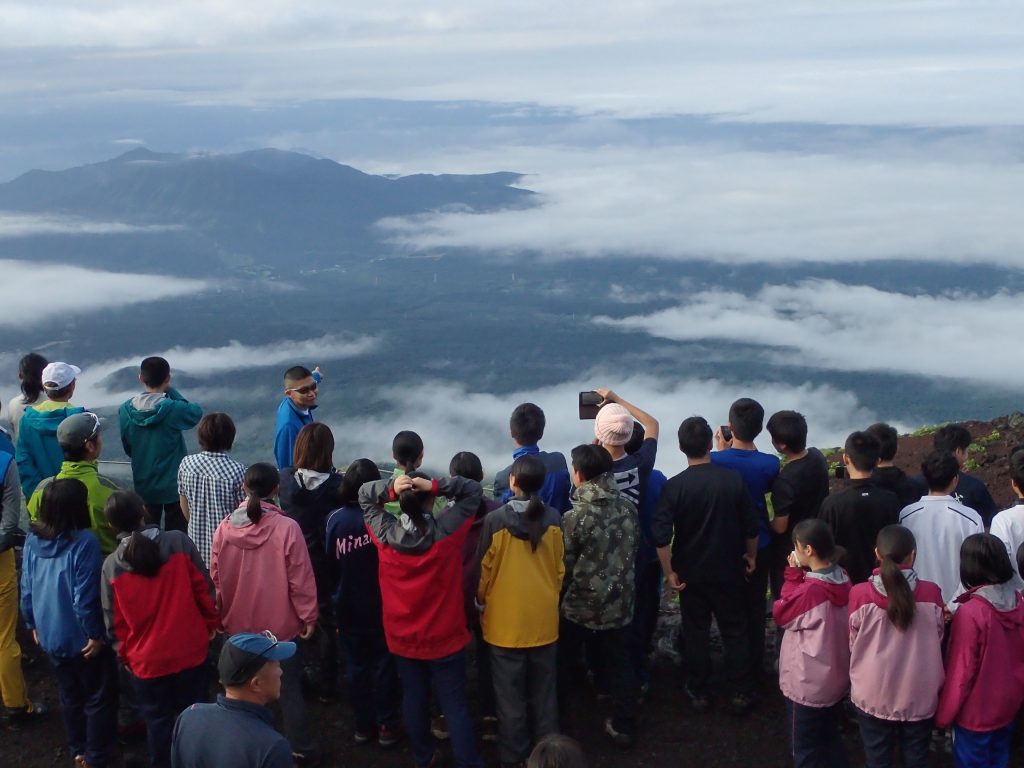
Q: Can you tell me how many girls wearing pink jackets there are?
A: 4